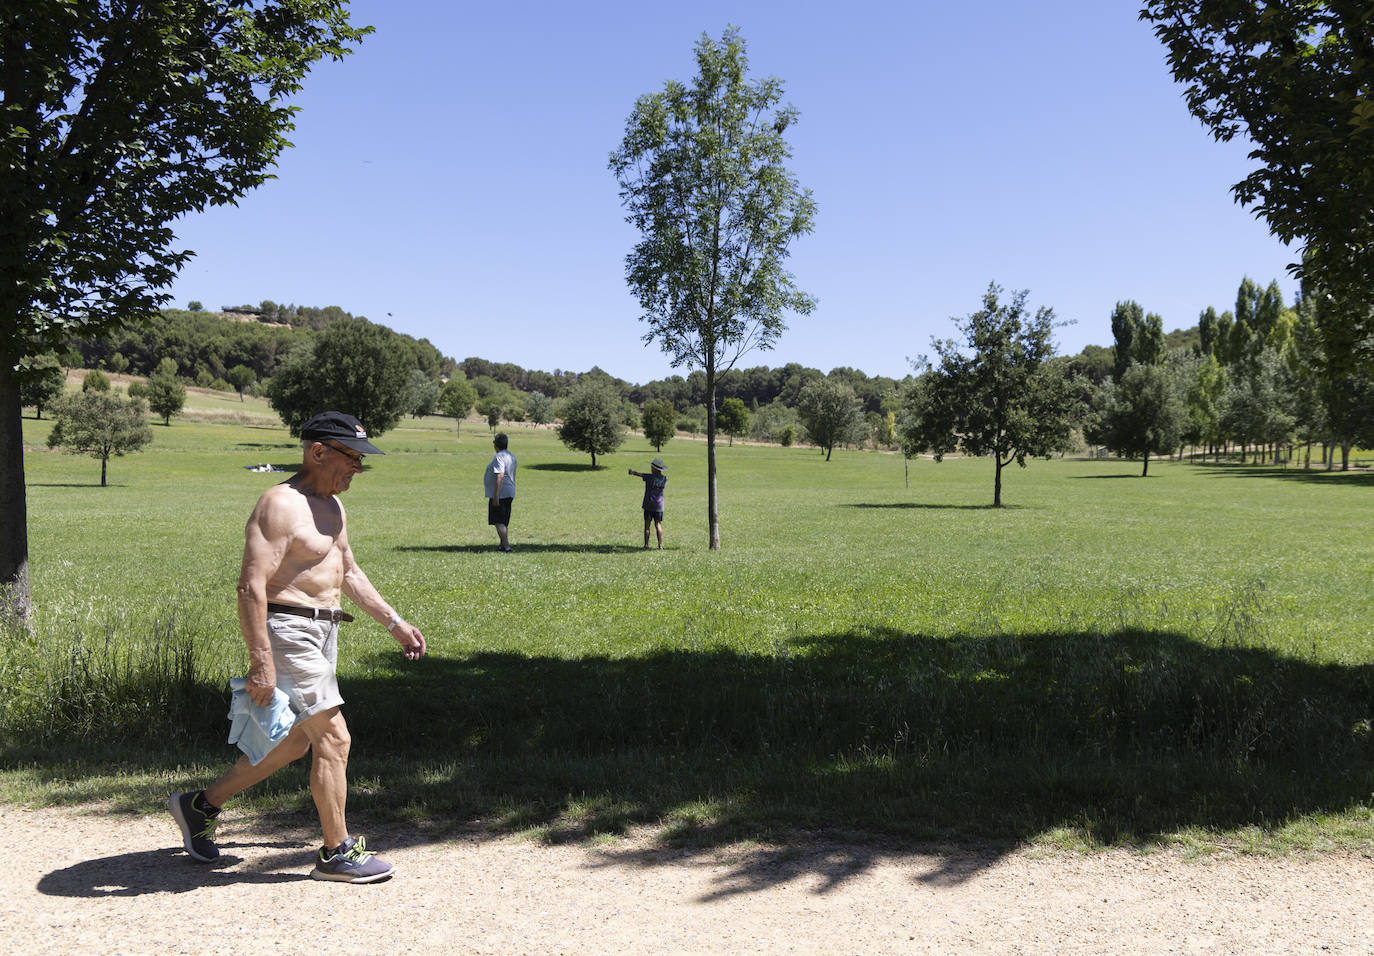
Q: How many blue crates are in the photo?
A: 0